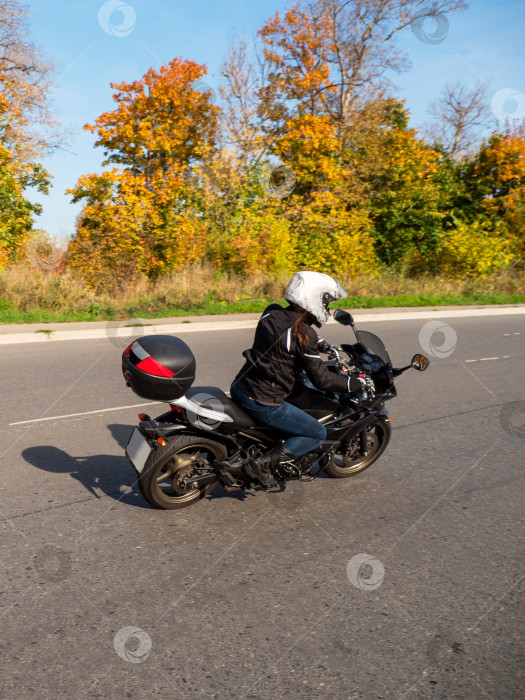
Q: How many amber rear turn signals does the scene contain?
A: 2